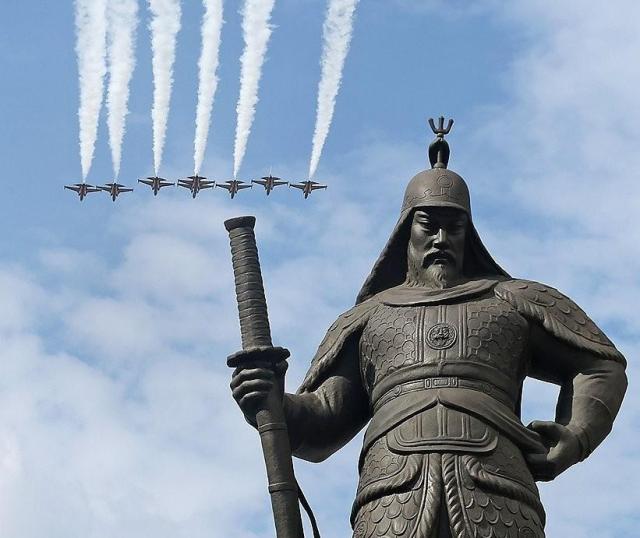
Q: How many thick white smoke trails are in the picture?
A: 6